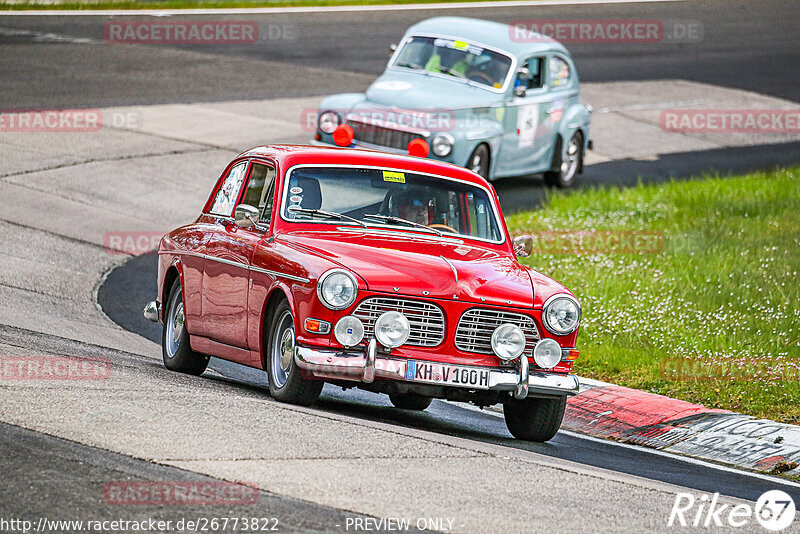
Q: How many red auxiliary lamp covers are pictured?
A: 2